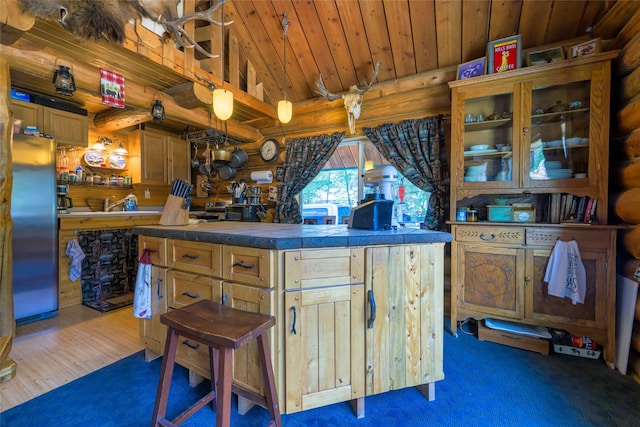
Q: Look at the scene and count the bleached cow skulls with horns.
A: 1